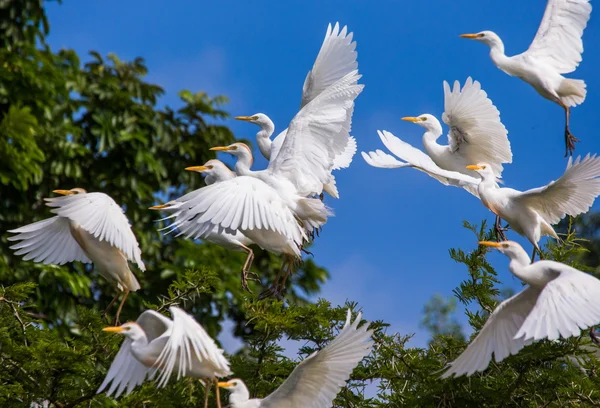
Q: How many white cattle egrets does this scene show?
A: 11